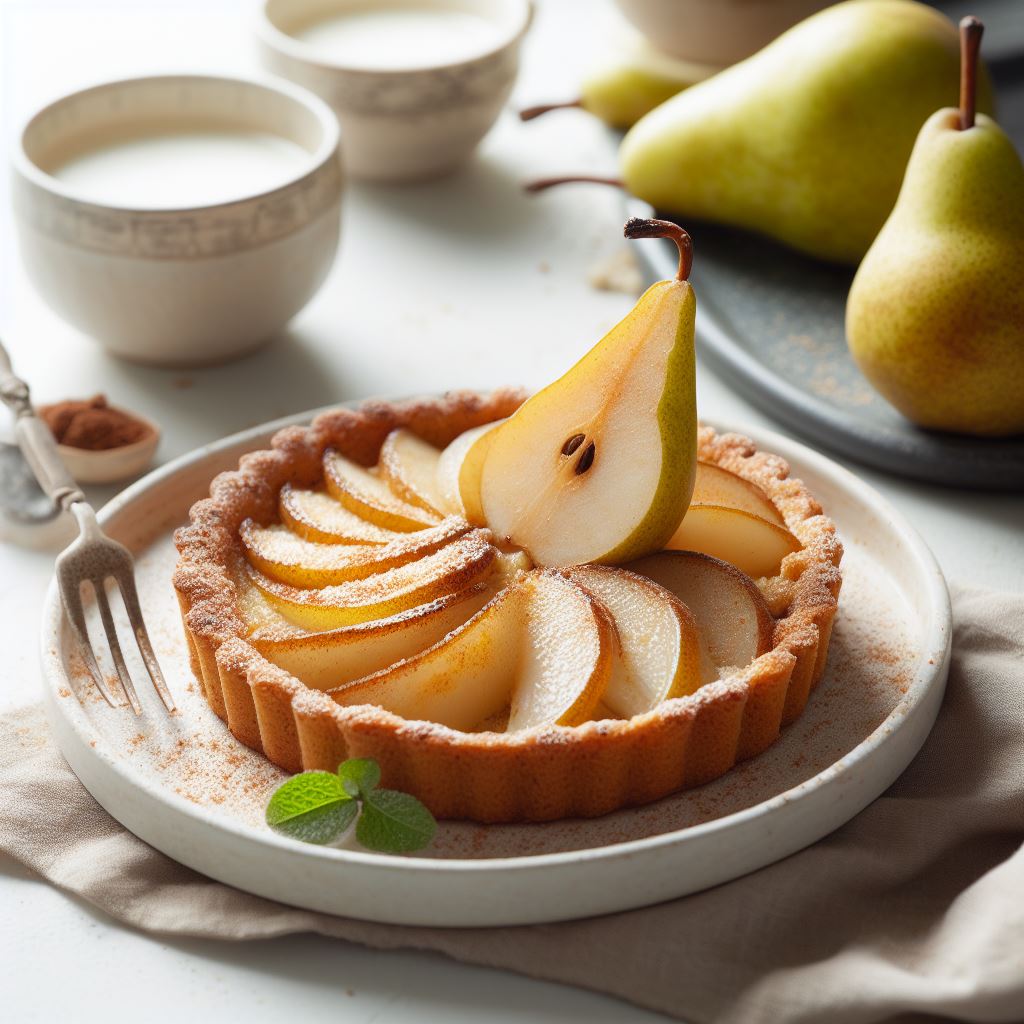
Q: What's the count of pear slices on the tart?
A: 13